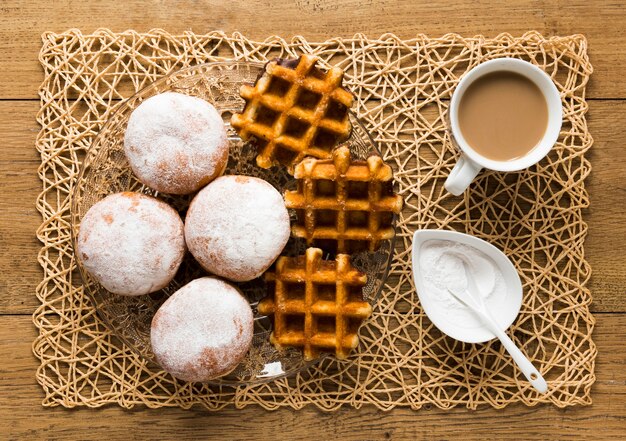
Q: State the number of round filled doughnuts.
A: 4